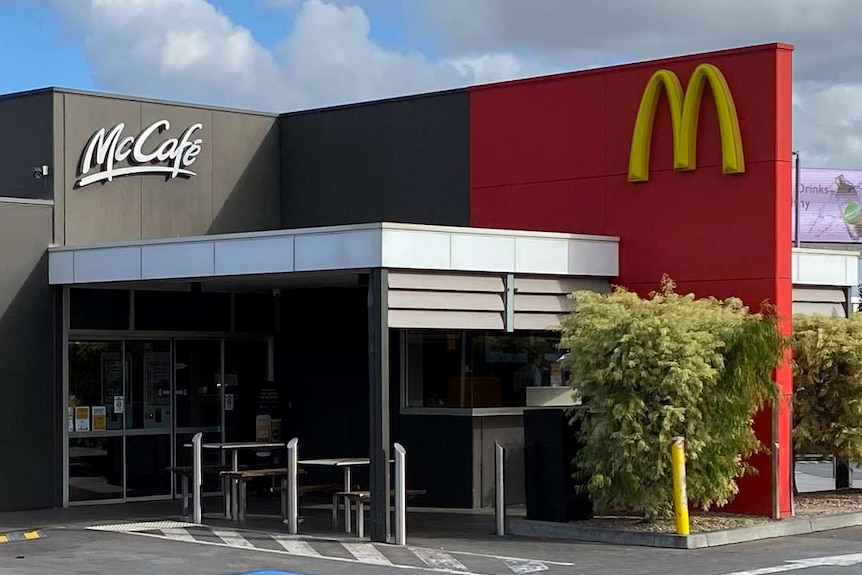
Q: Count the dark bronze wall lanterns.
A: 0